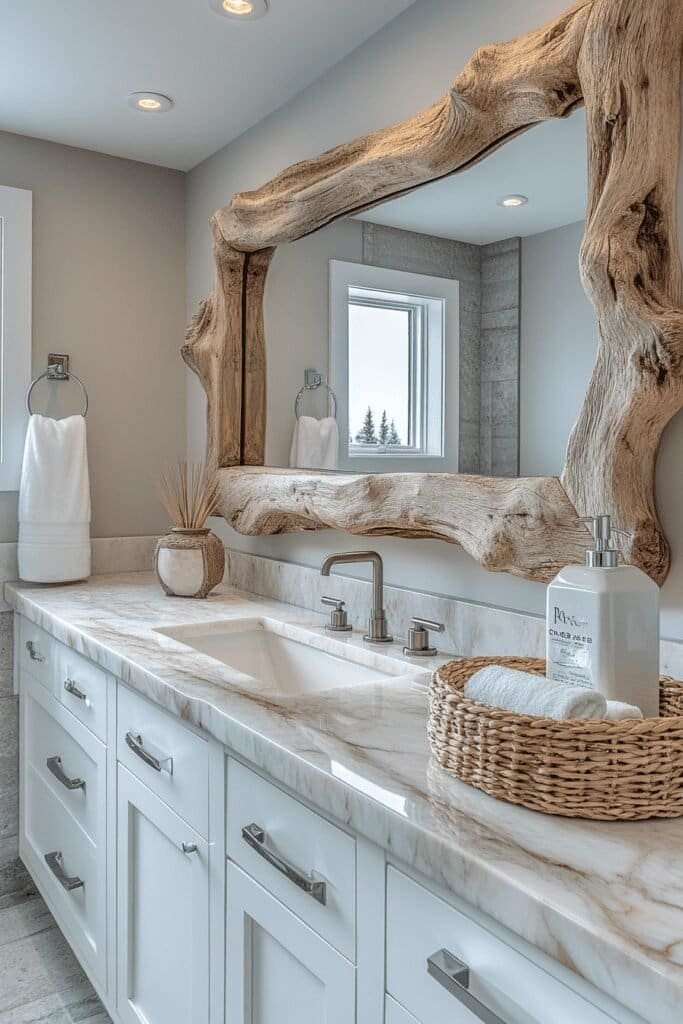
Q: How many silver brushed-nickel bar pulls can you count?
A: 7